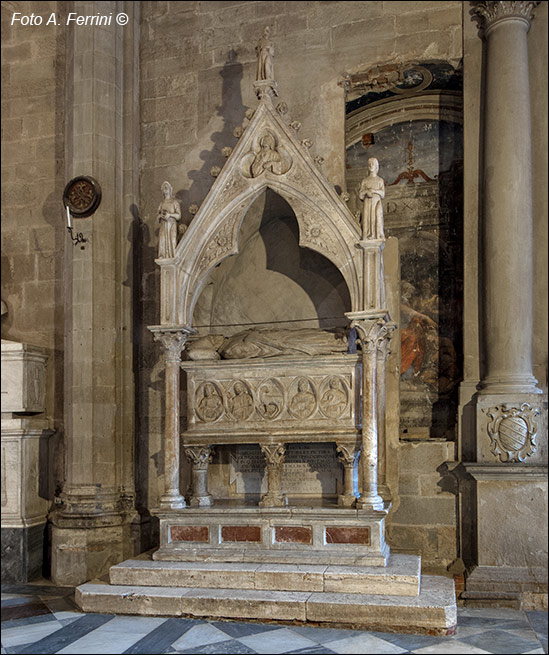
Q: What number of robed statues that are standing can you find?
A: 3